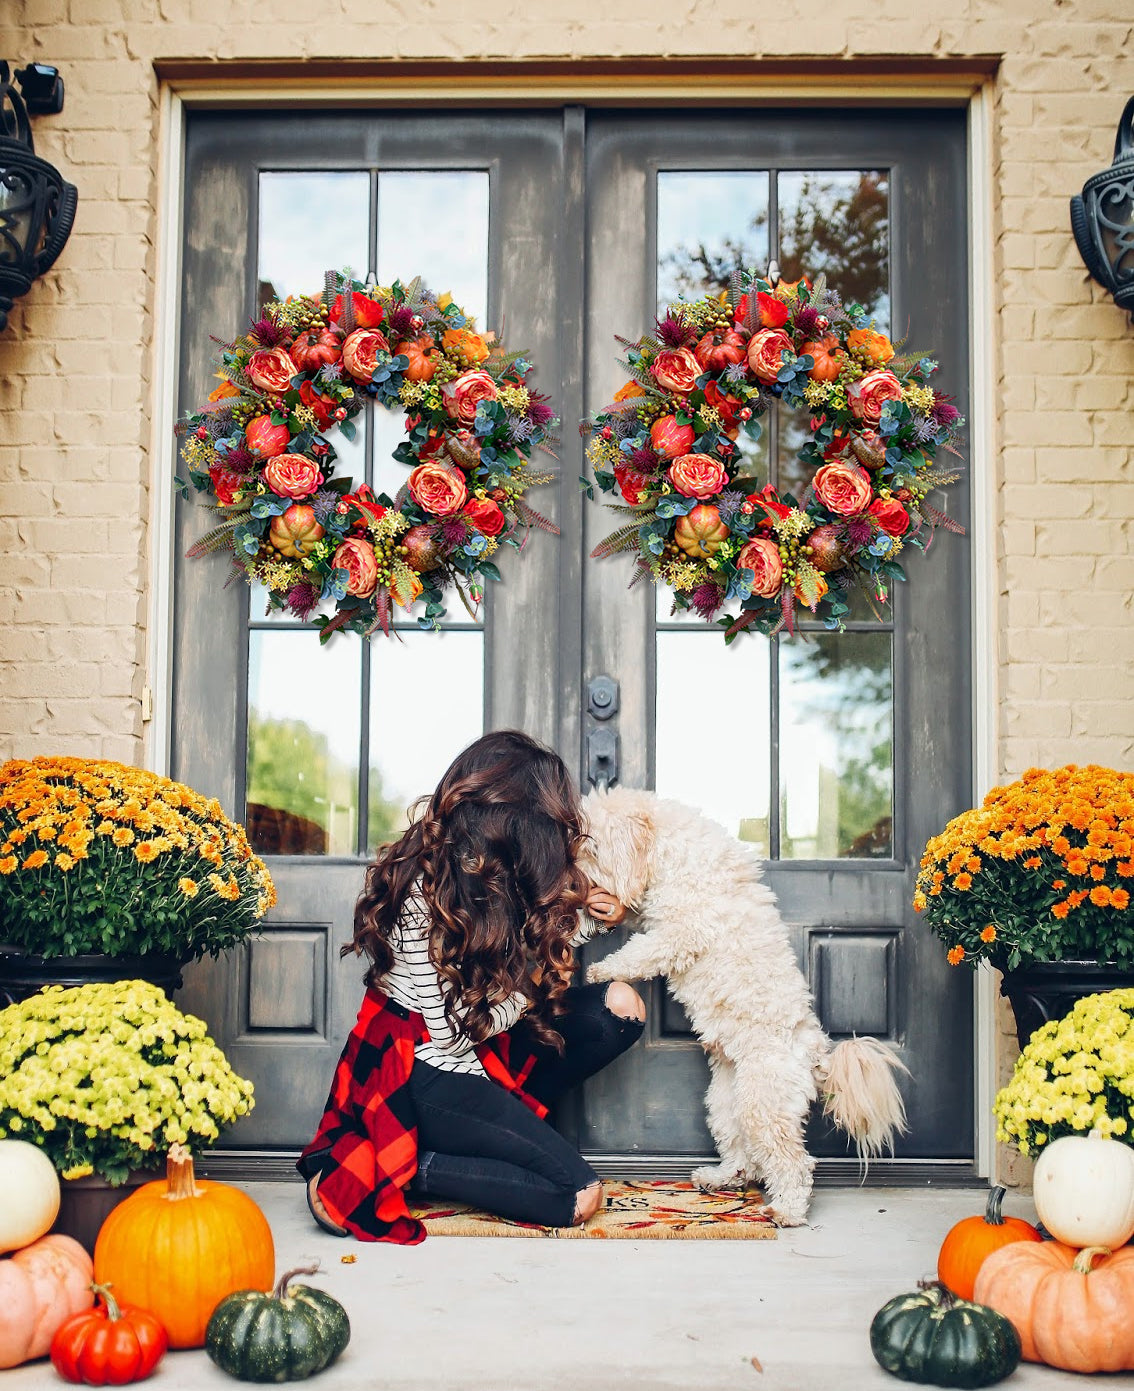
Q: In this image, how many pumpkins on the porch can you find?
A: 9